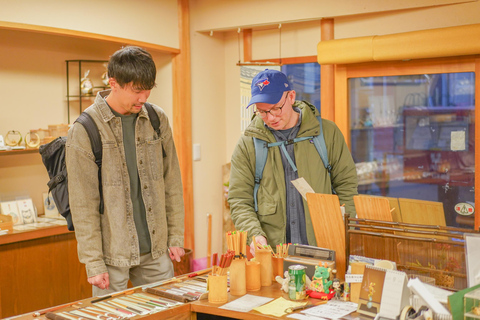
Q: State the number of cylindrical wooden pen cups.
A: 5